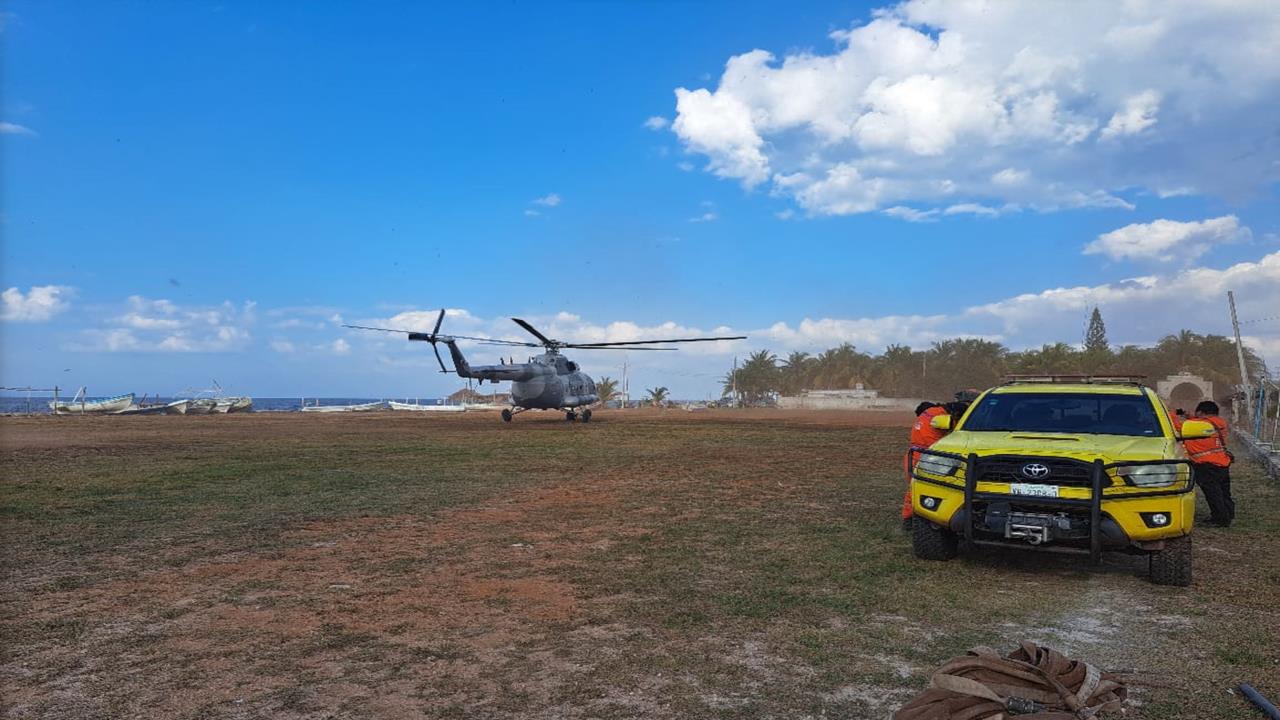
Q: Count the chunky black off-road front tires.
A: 2